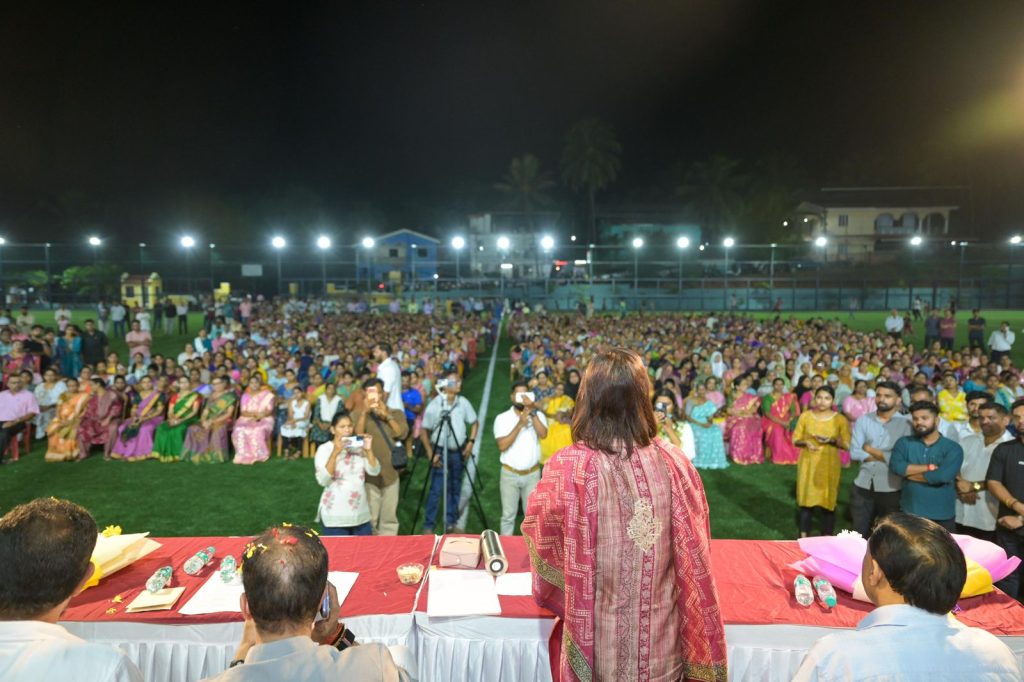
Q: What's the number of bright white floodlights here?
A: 15